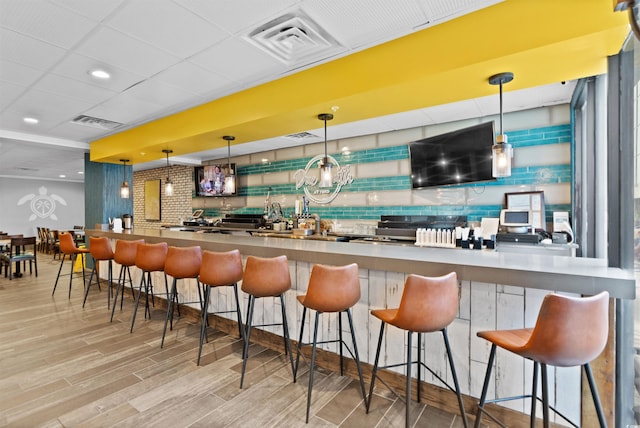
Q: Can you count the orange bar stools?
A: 10